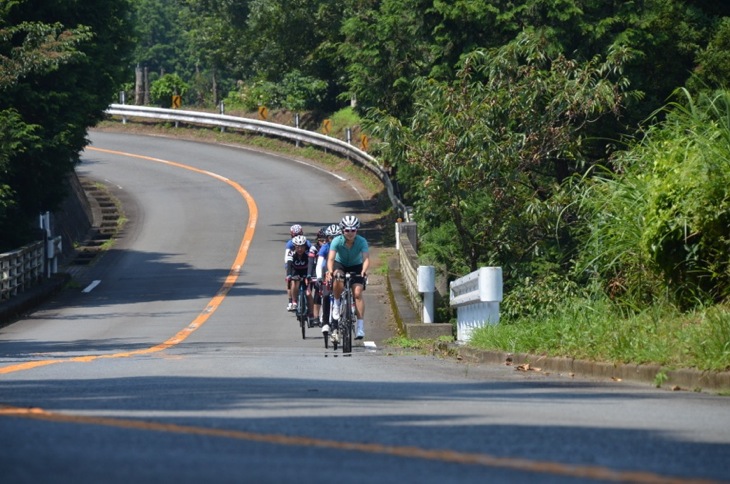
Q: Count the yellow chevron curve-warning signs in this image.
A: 4